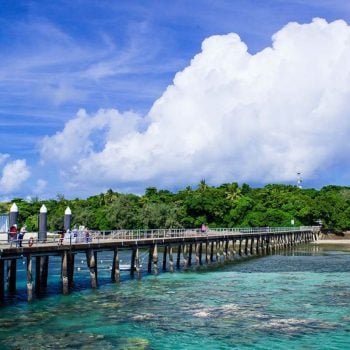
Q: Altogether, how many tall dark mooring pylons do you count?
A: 3